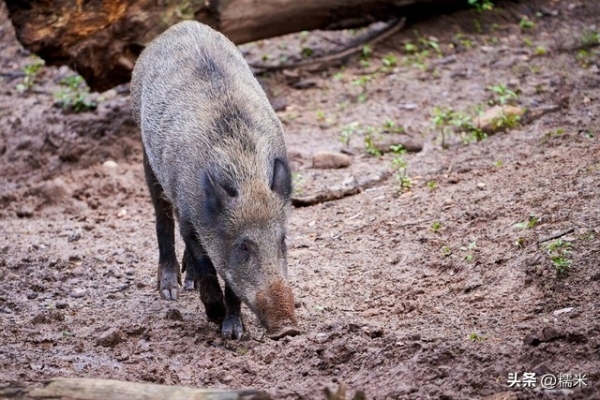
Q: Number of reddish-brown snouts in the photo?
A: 1